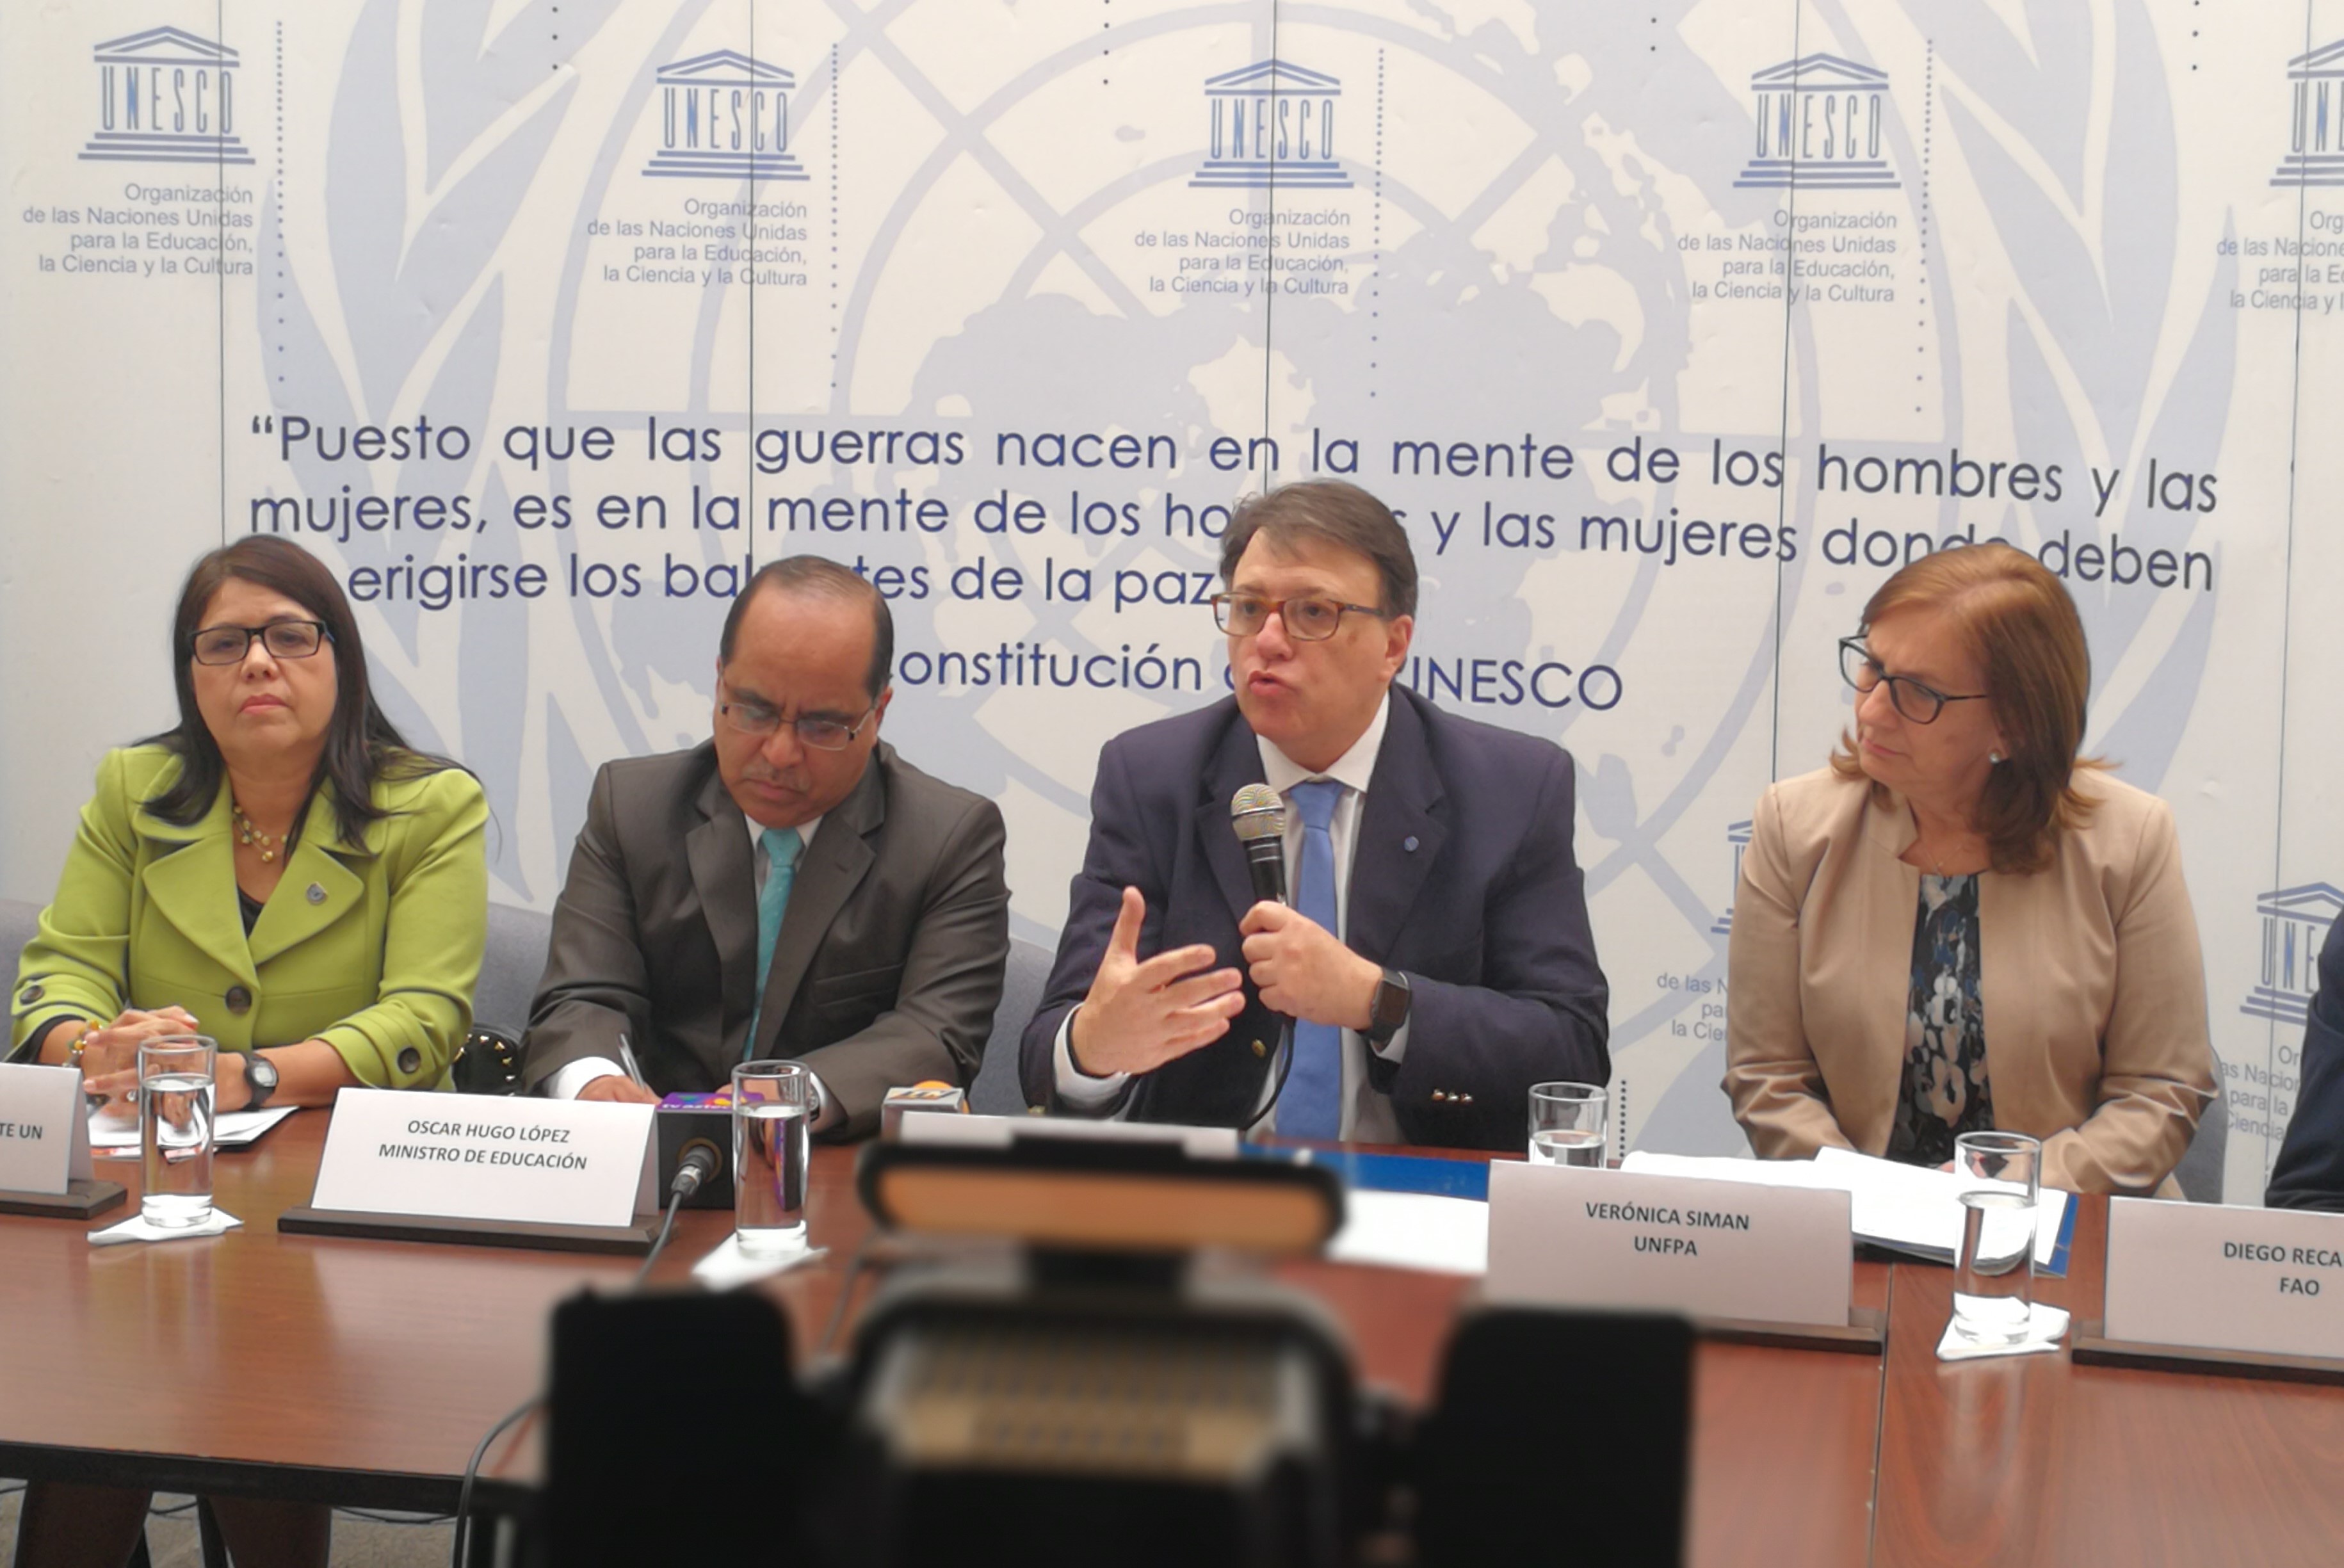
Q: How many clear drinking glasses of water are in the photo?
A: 4